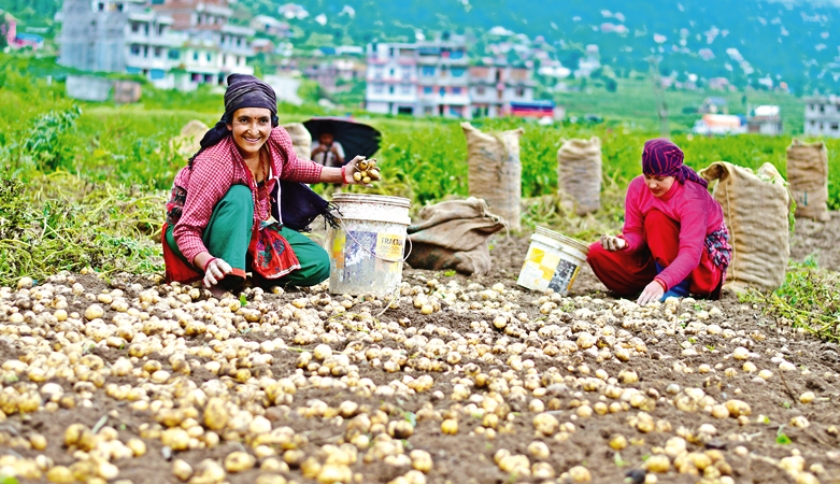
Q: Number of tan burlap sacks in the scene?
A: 7